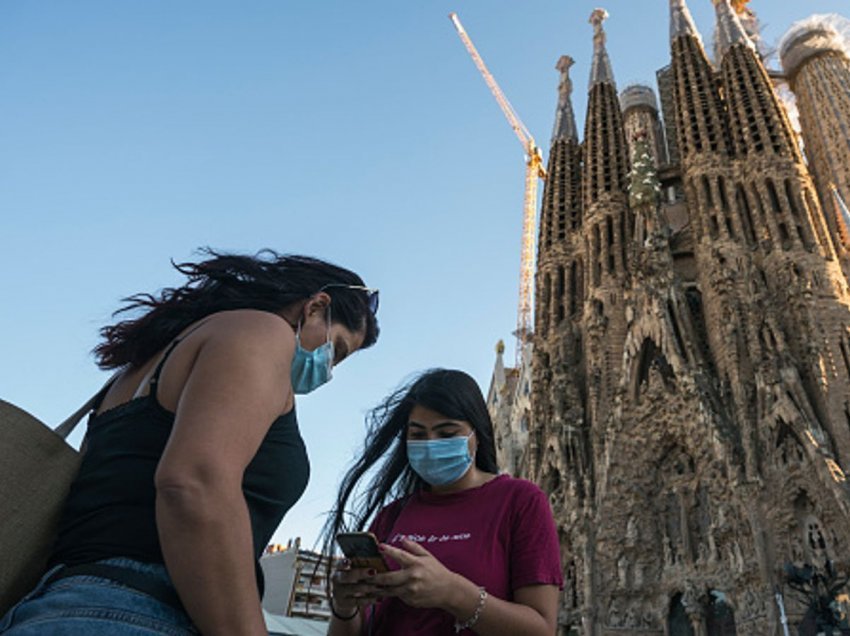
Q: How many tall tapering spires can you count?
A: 4